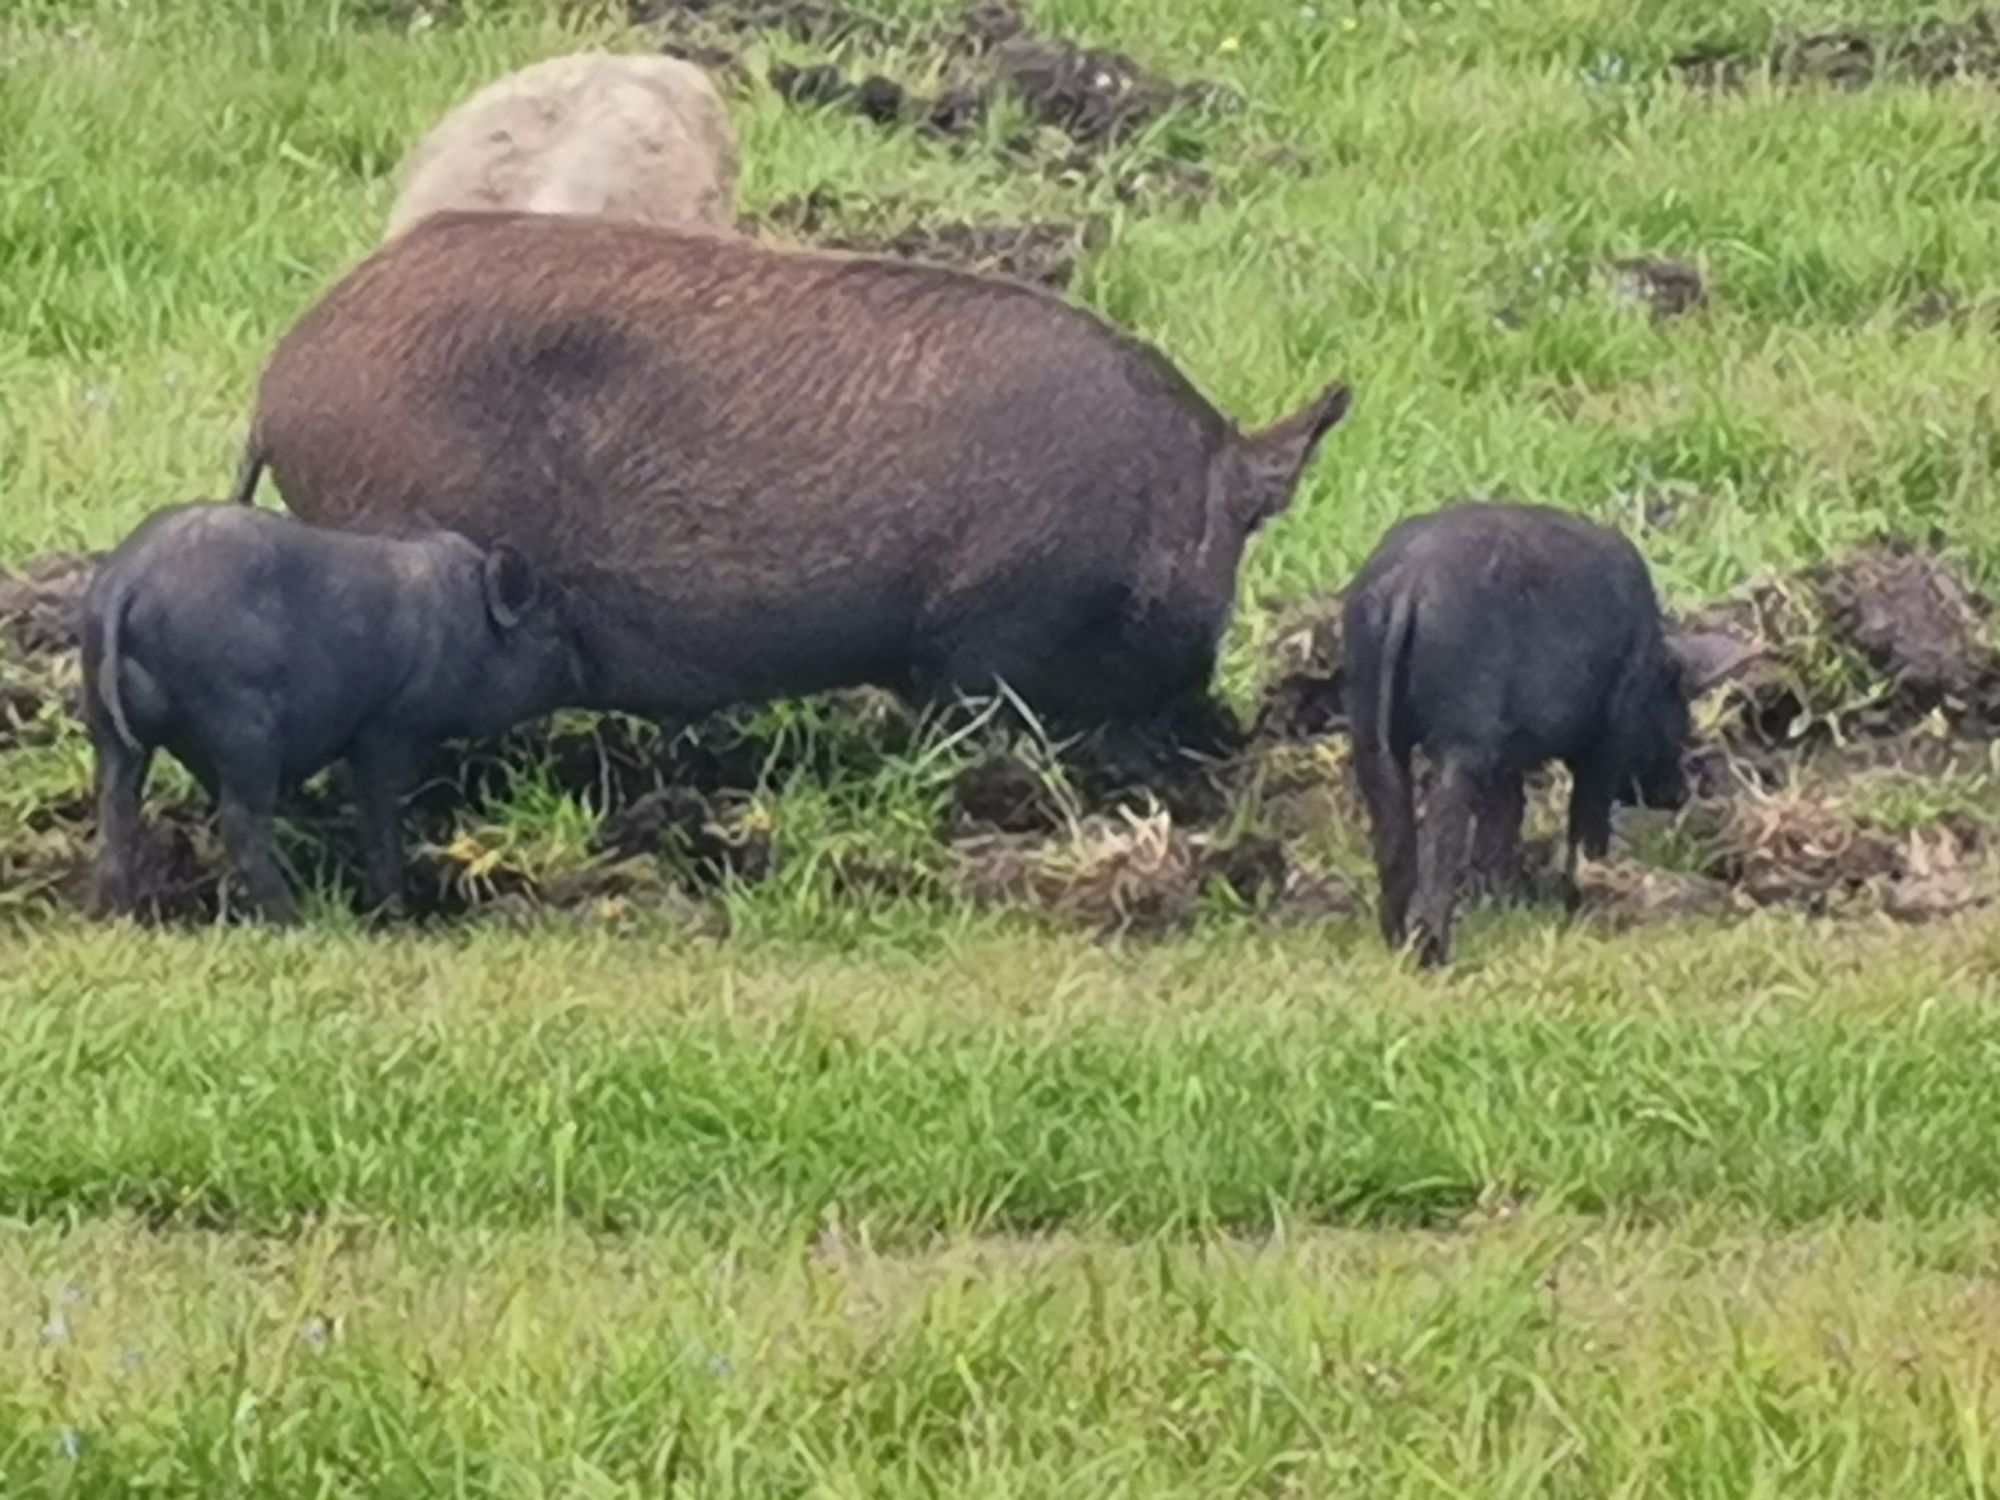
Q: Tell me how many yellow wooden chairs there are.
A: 0